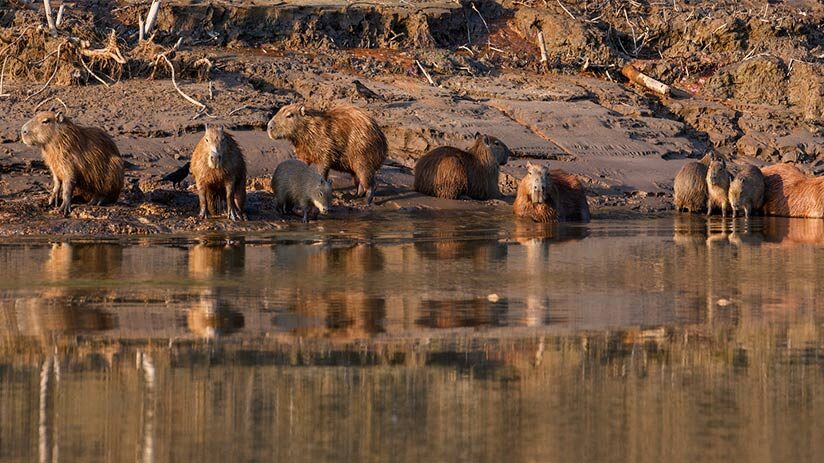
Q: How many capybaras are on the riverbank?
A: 10